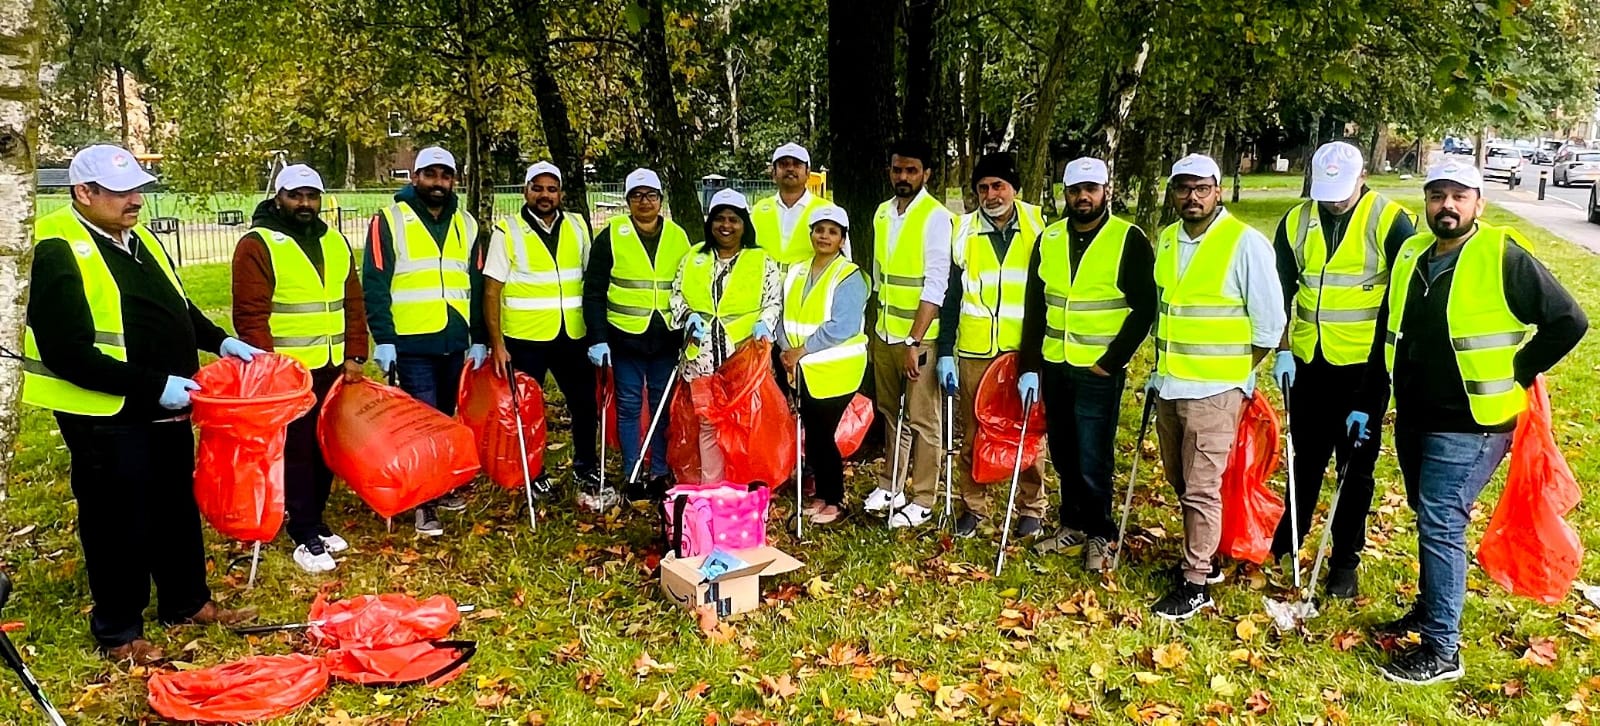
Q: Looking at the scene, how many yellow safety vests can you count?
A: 14